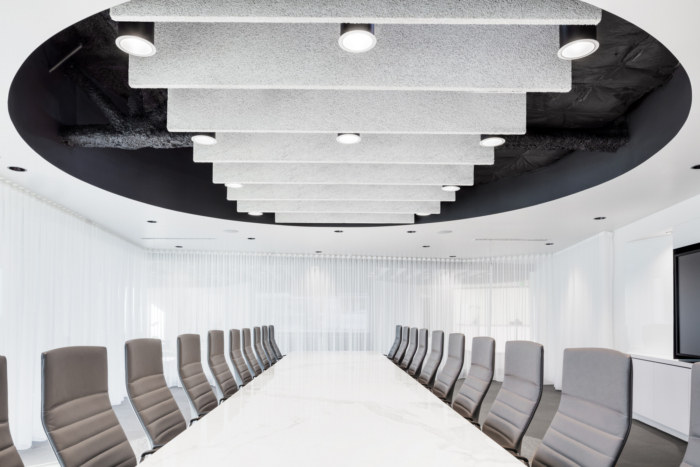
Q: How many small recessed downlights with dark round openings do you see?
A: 12